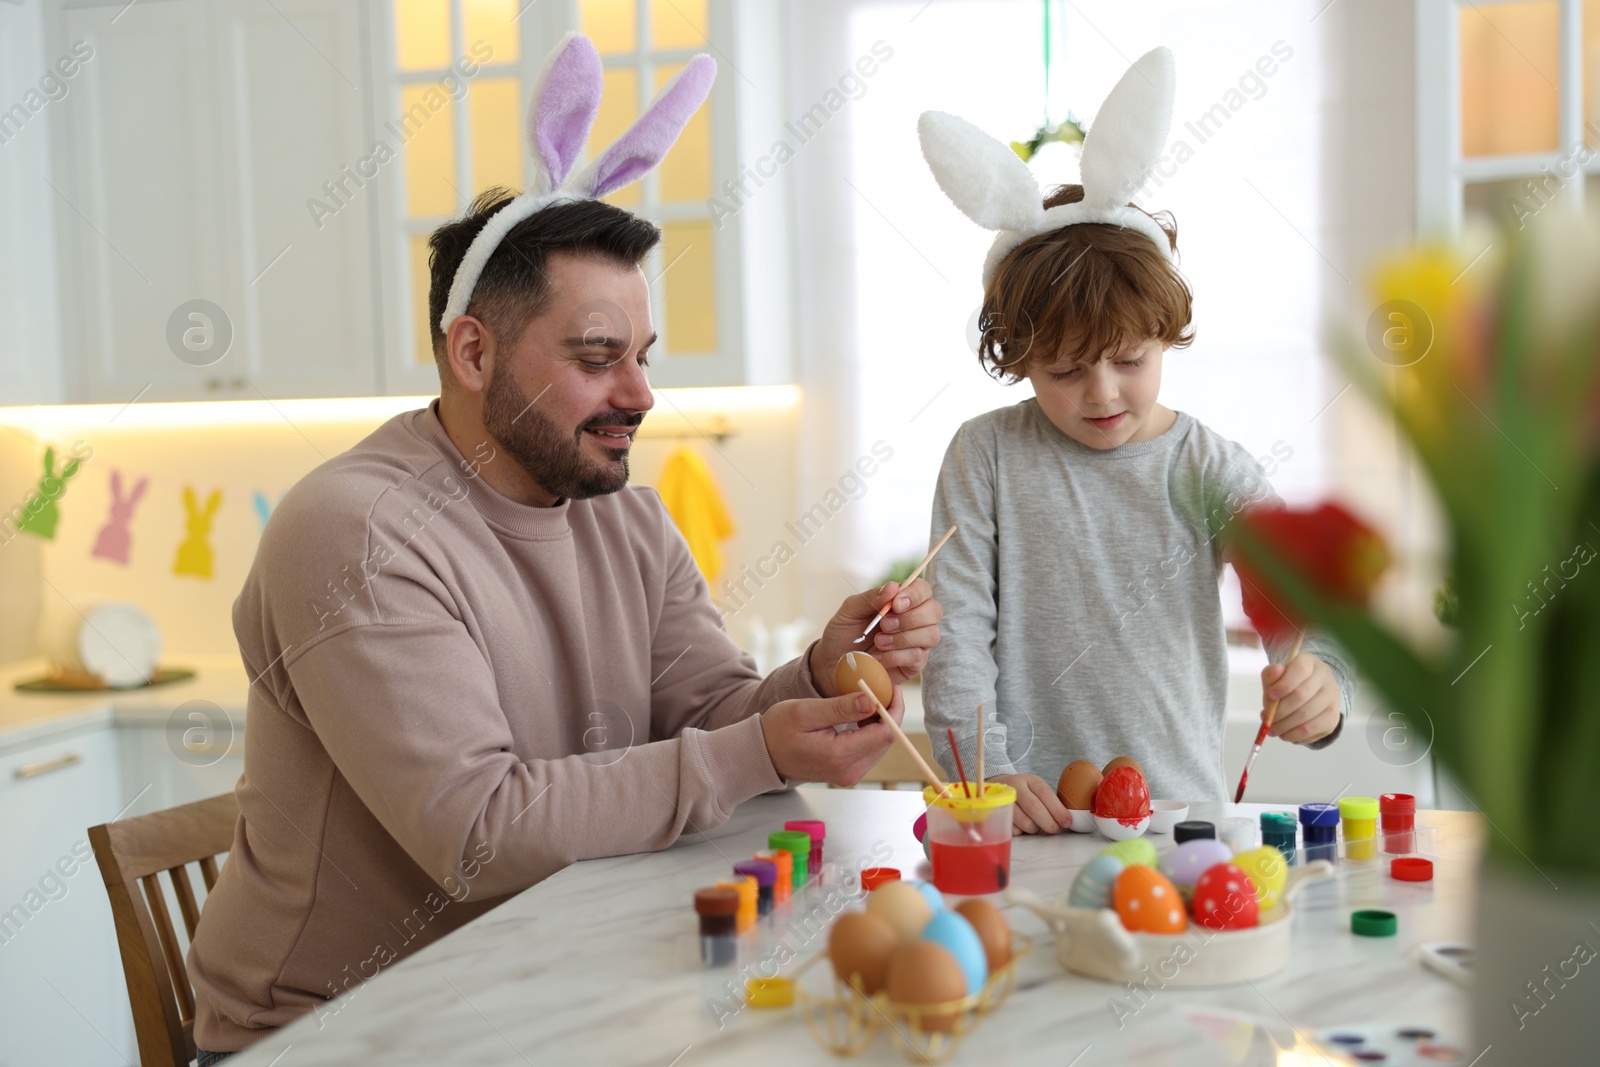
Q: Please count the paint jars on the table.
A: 12